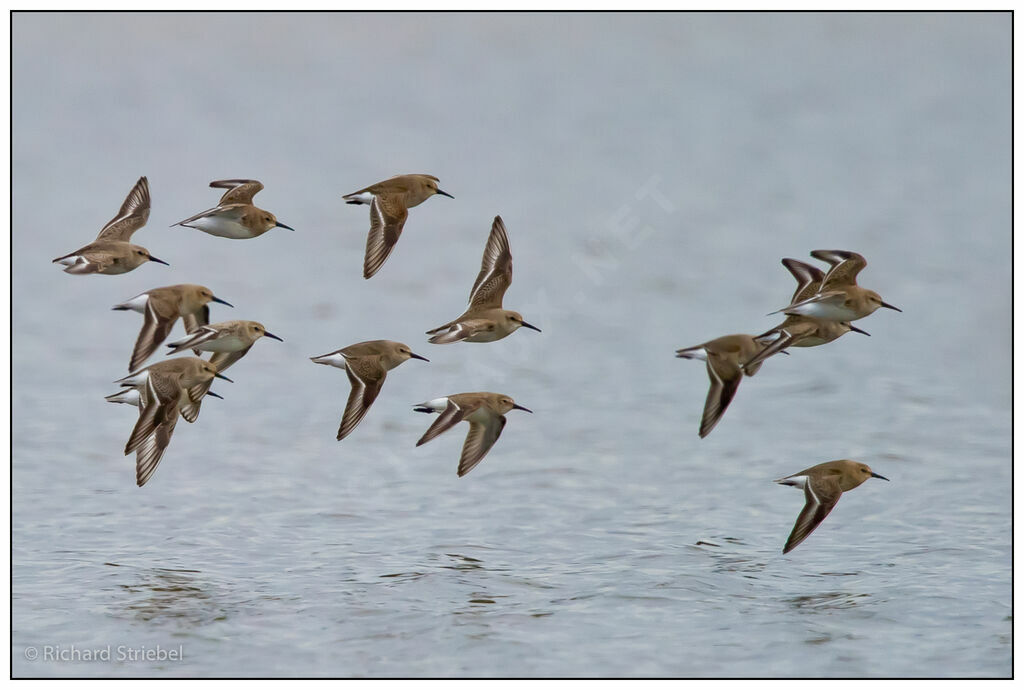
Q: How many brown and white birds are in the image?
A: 14